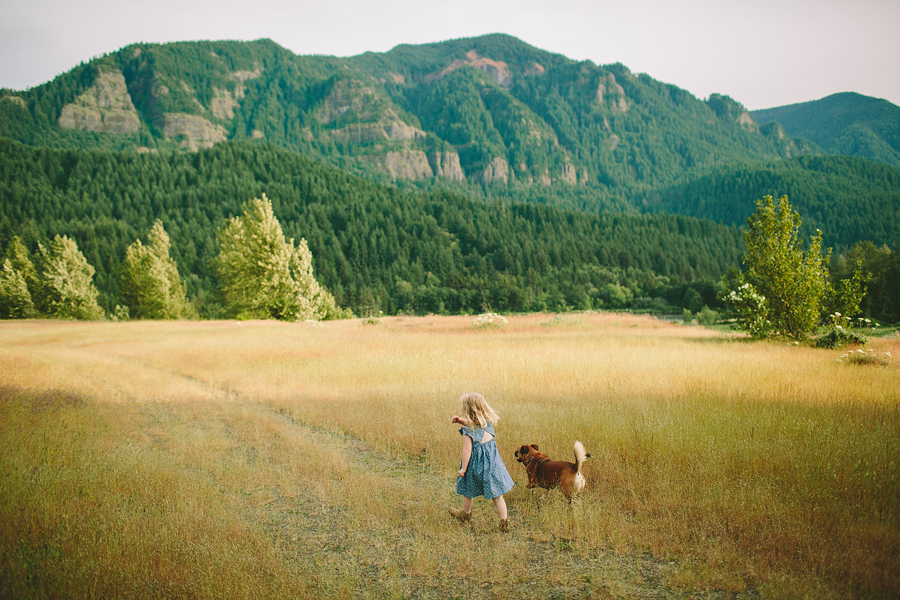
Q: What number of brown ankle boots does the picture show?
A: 2